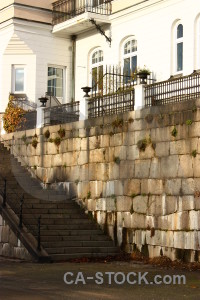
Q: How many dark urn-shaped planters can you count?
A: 3